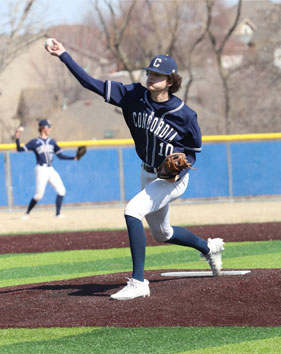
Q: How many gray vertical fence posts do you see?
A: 3